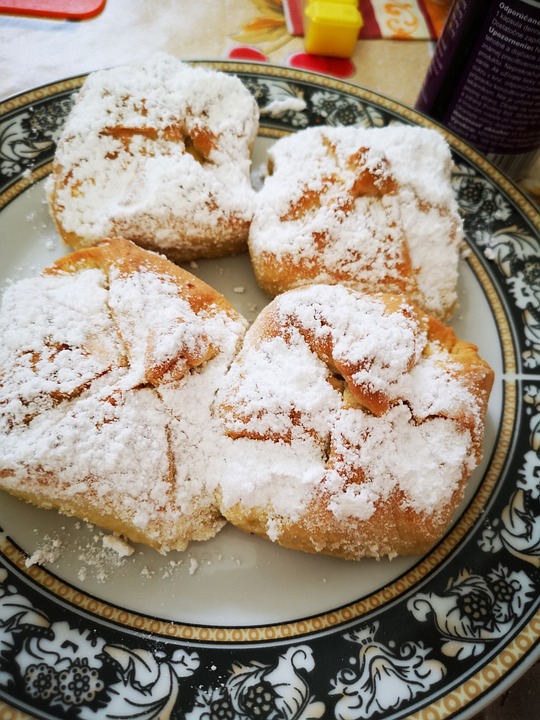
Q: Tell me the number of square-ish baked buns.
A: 4